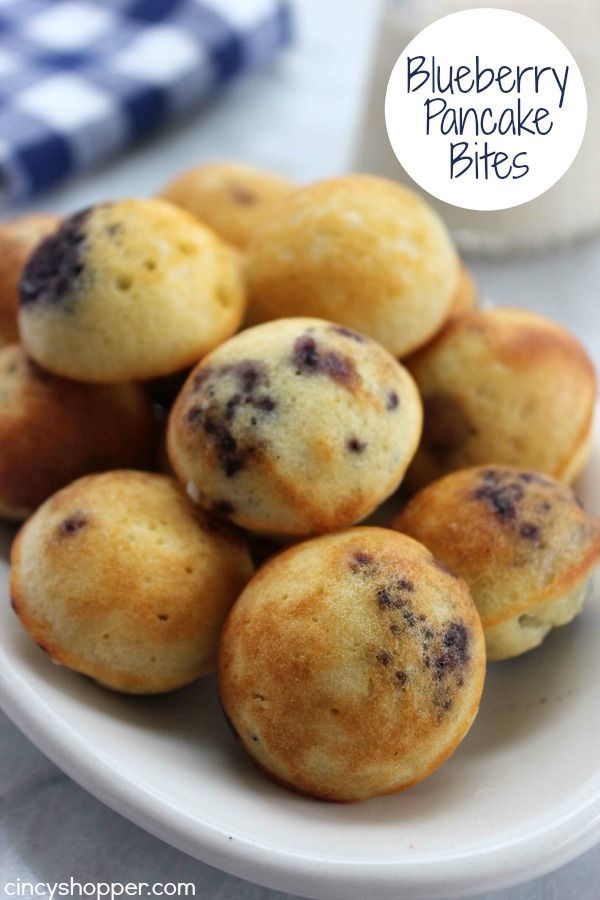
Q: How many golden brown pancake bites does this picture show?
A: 11